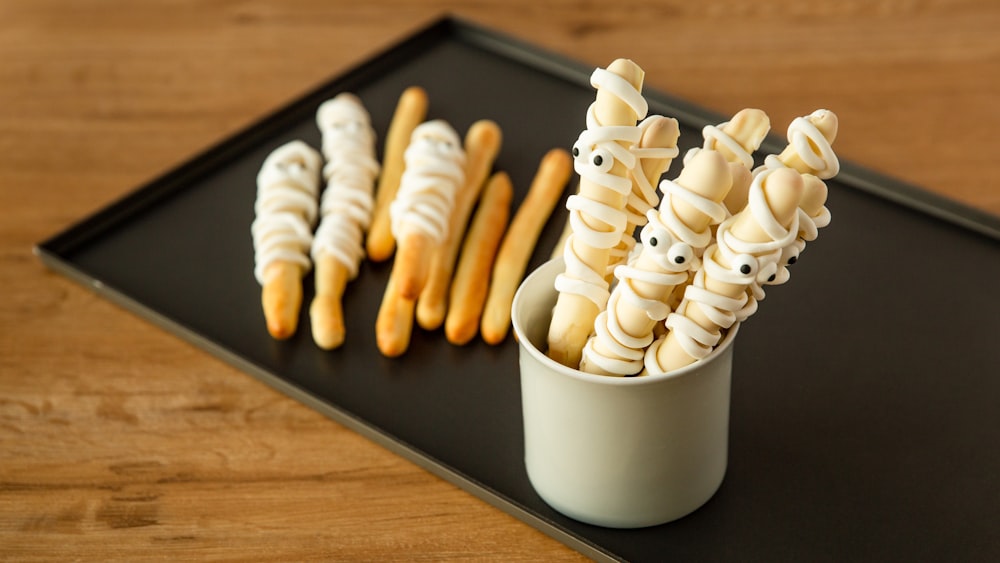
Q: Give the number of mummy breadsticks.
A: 11